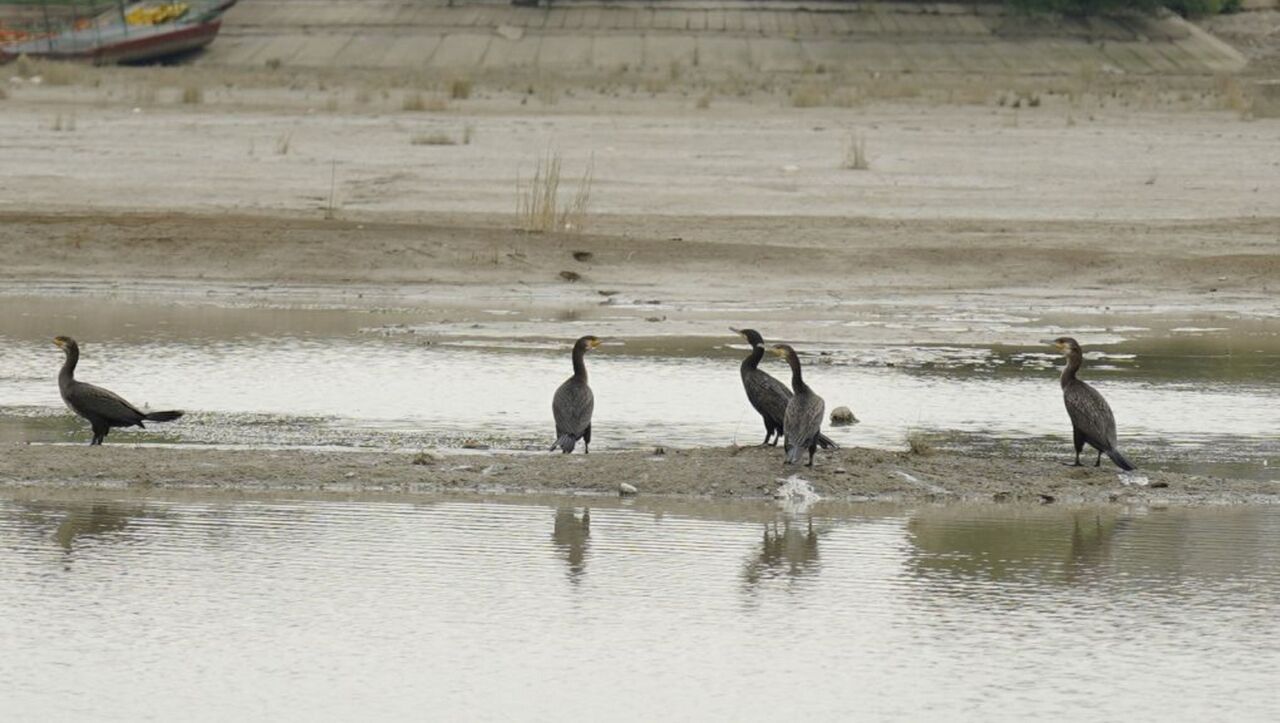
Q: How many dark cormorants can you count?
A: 5